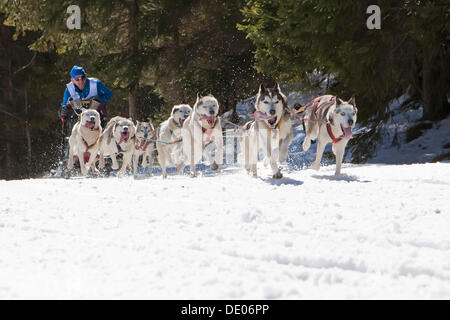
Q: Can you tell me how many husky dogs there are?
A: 7